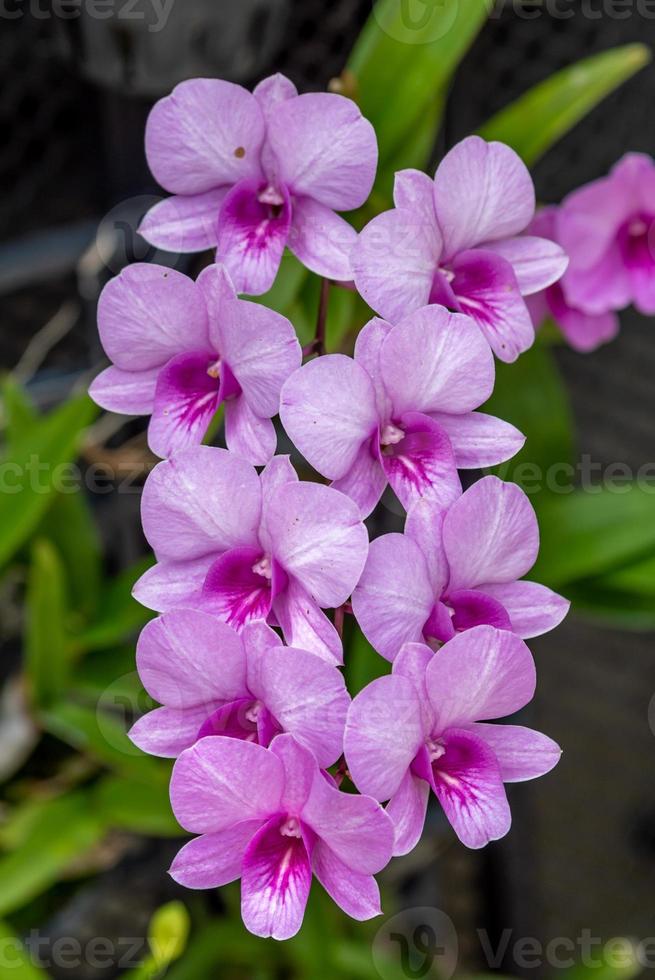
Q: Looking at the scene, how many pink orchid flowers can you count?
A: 11